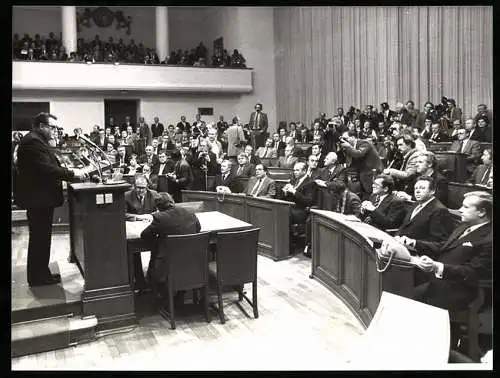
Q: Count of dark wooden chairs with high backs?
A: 2